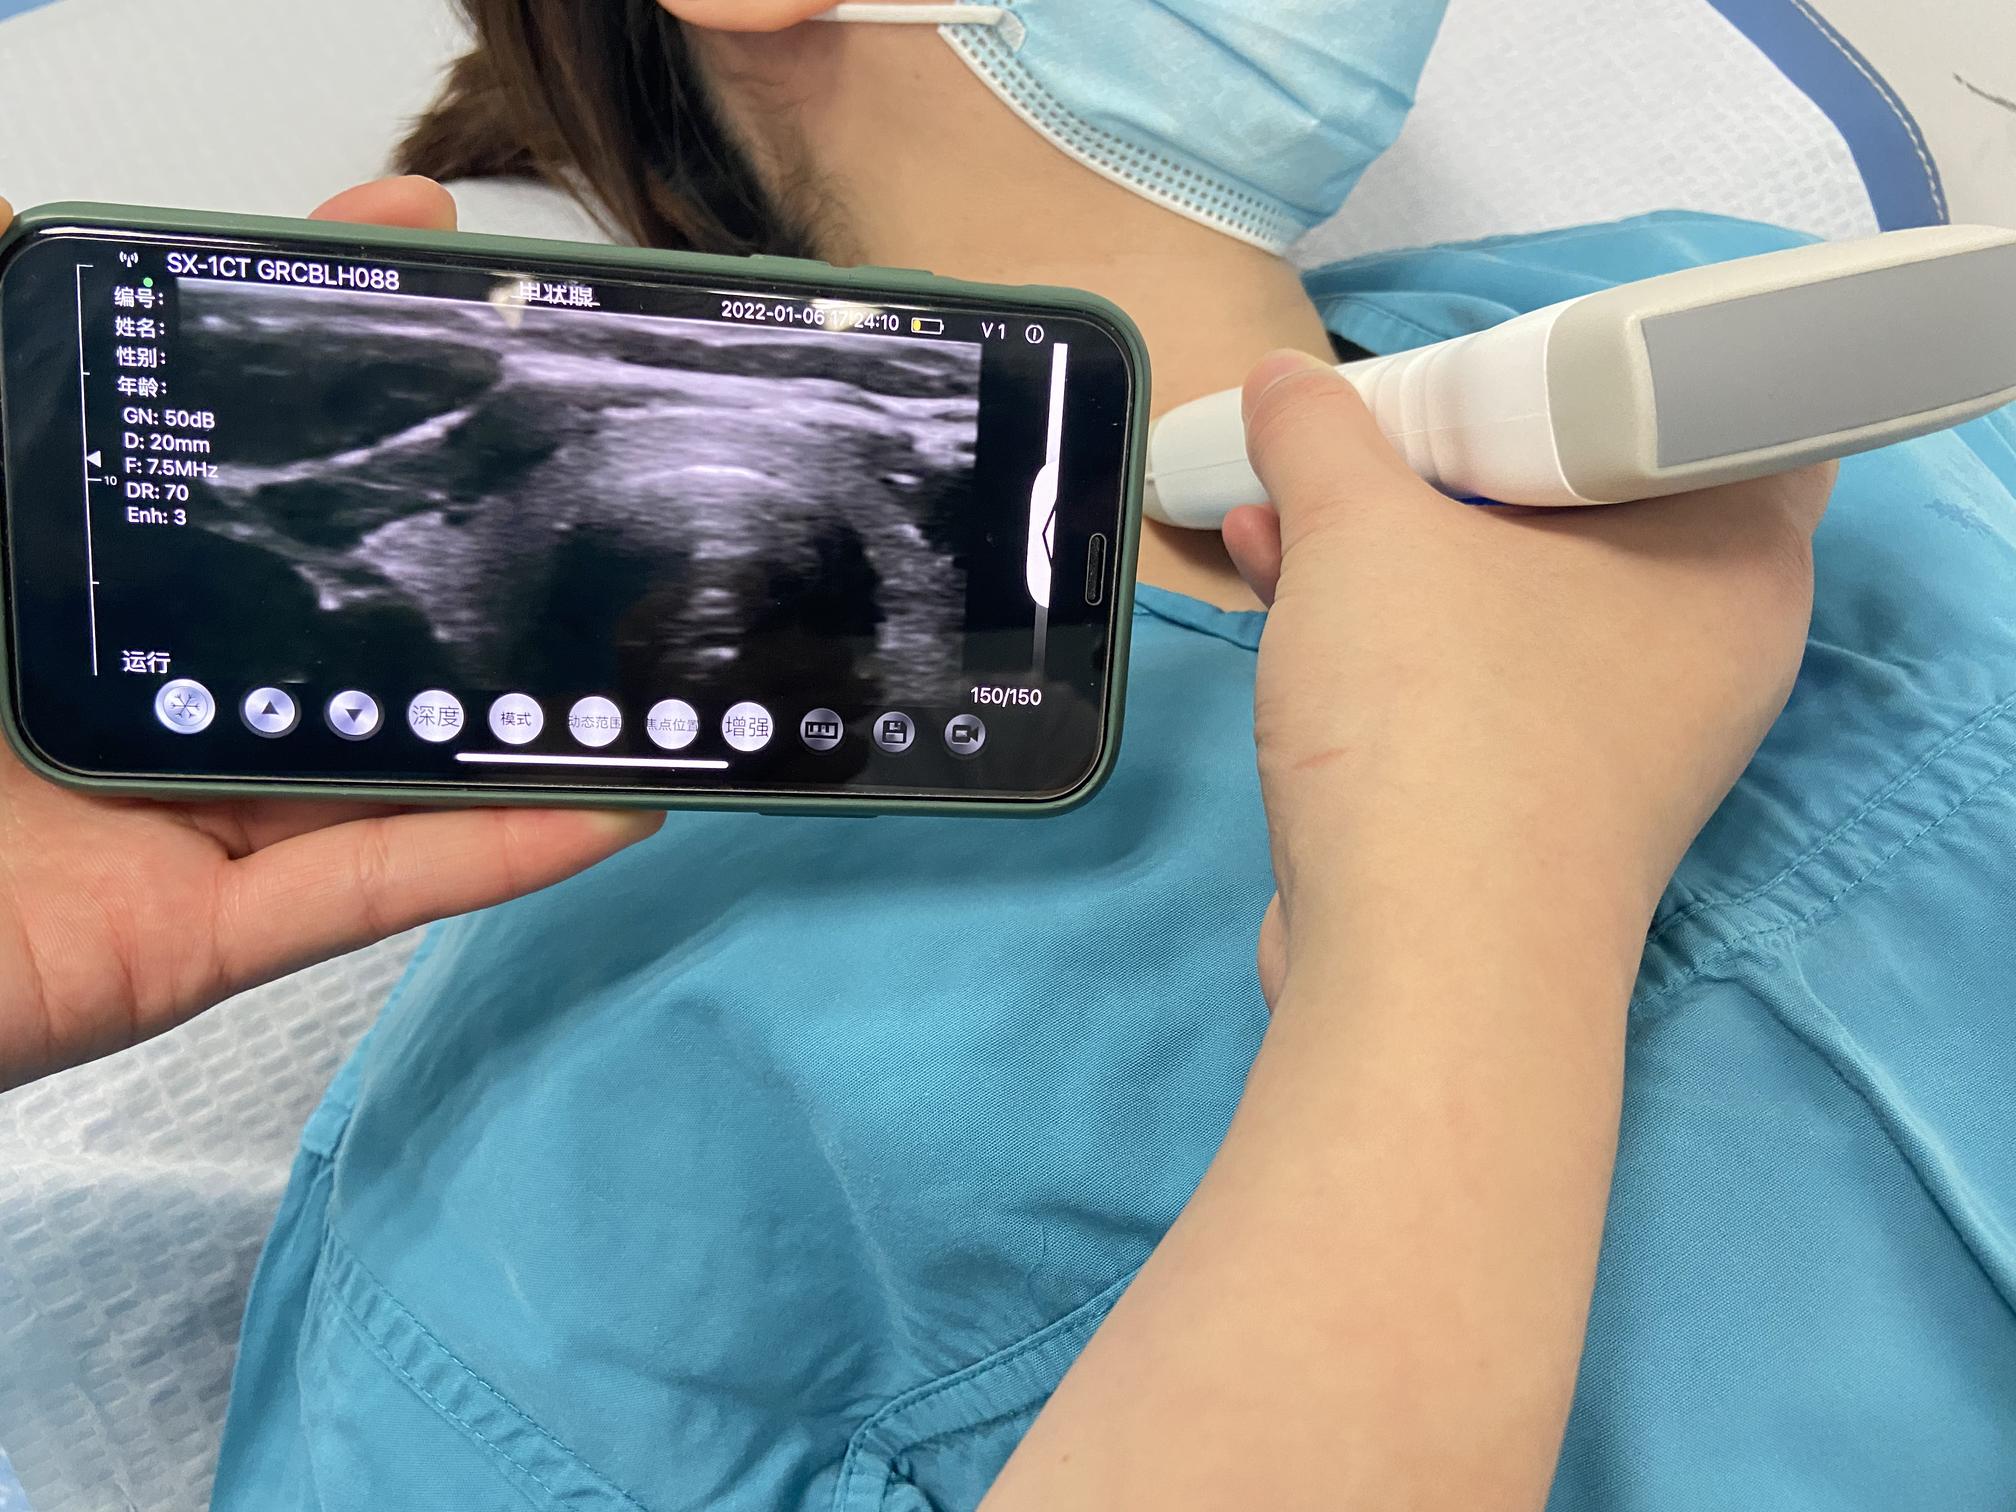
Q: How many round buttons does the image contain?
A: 11